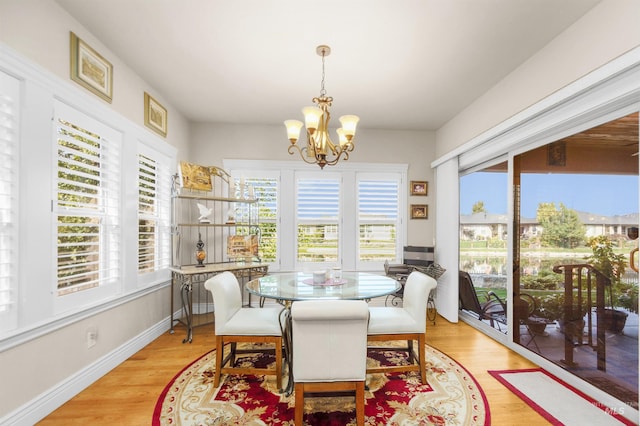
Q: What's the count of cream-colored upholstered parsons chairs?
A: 3